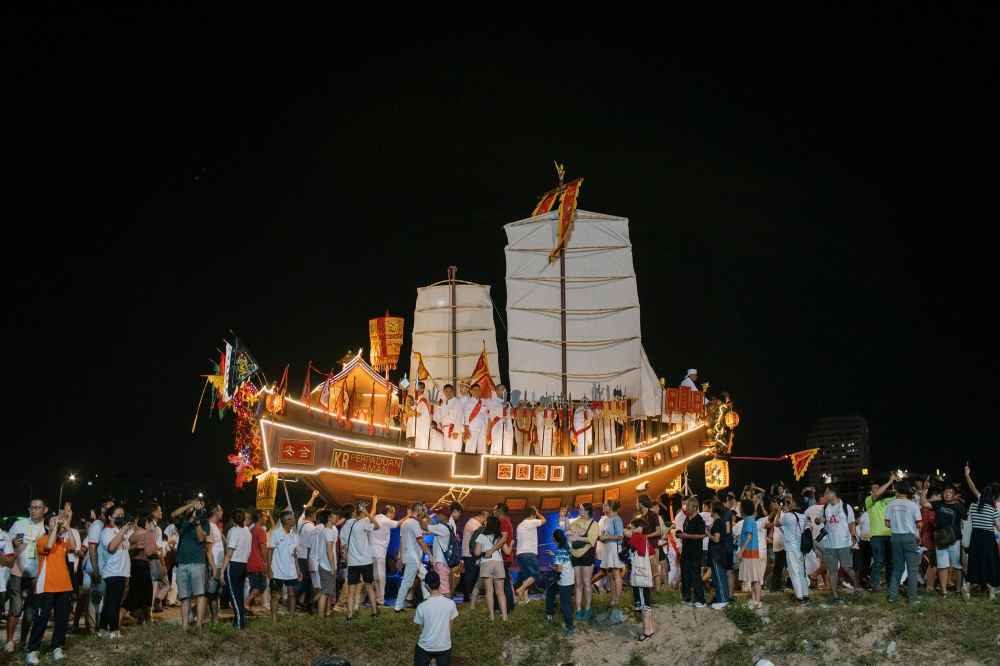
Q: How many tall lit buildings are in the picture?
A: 1